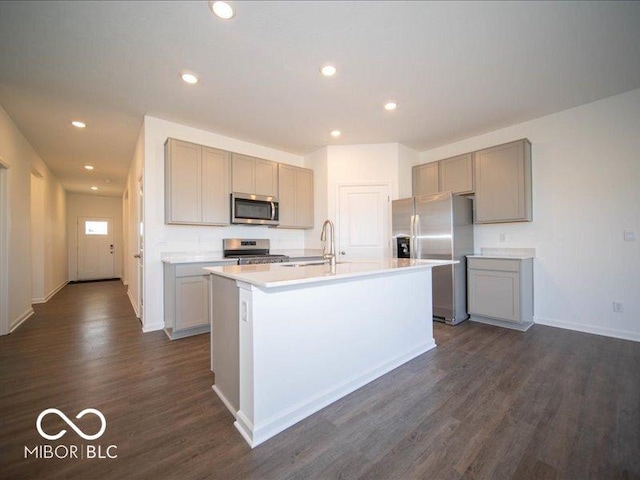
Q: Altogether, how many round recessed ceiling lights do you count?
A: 8